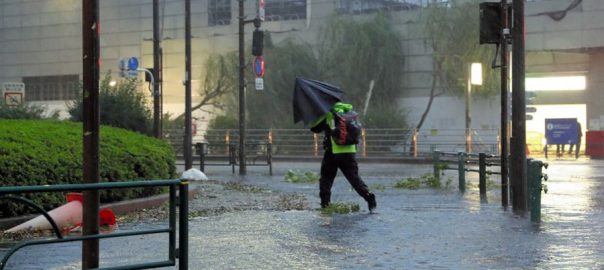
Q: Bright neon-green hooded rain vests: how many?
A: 1